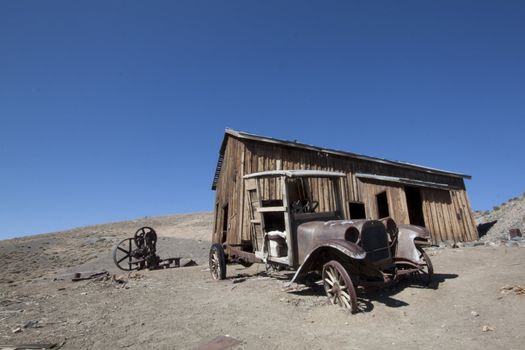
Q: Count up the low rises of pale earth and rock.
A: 2